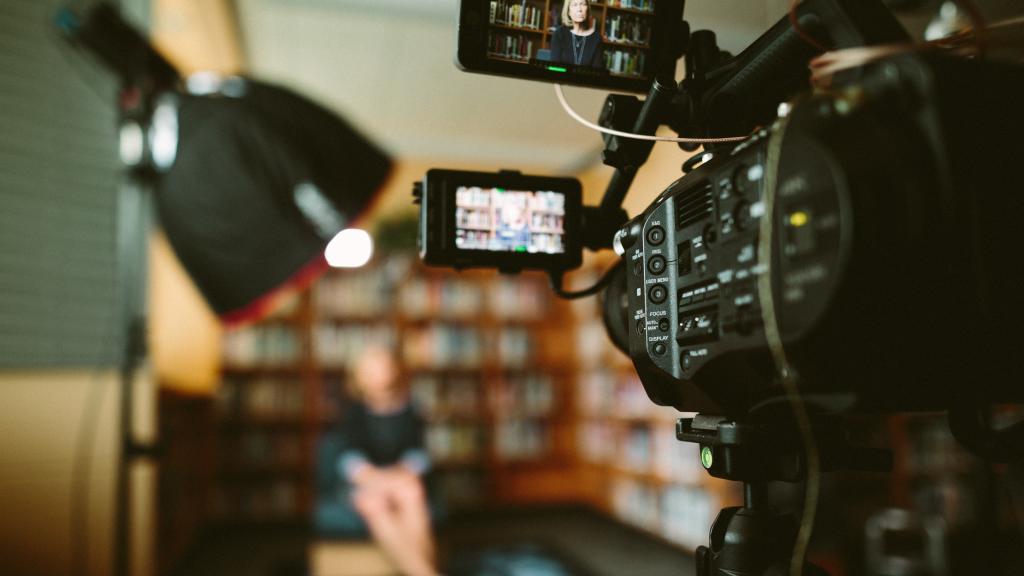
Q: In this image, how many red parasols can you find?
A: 0